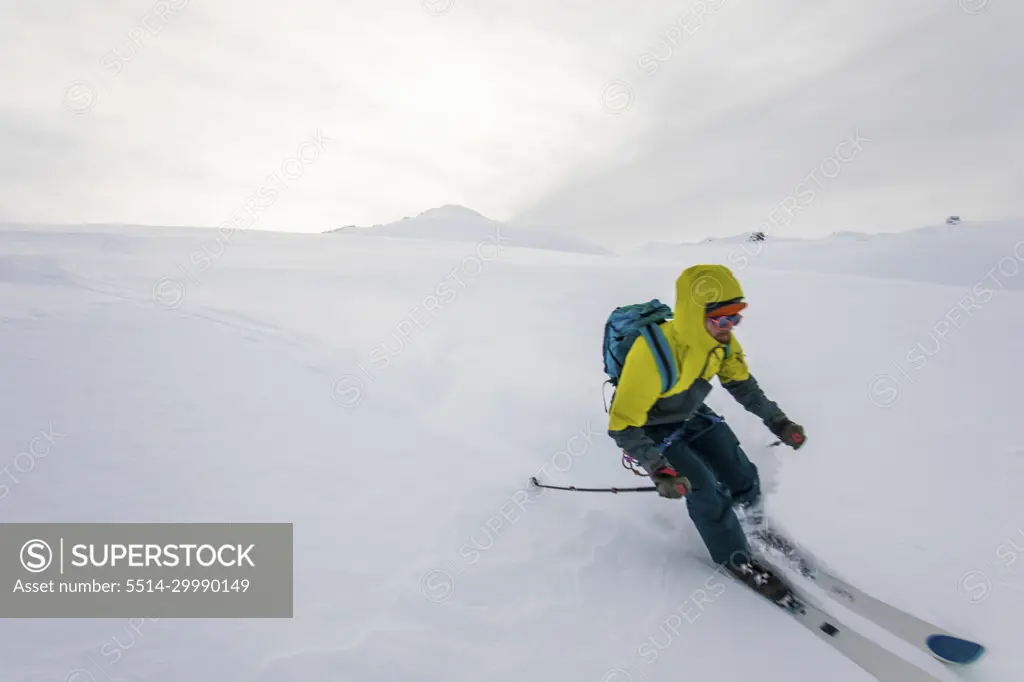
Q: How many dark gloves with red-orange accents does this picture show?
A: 2